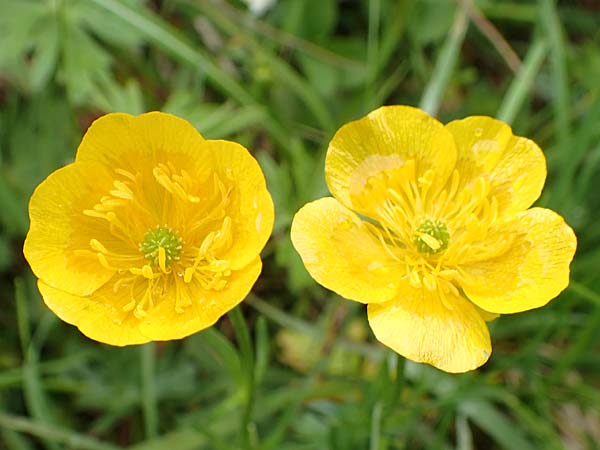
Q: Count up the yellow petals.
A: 10